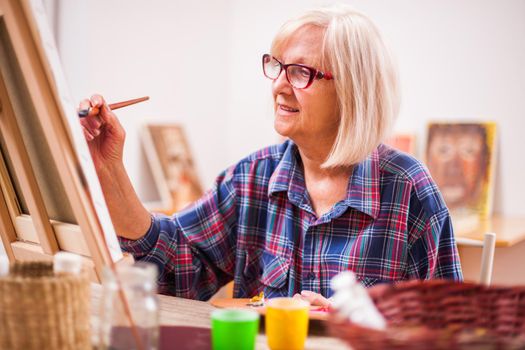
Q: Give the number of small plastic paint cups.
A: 2